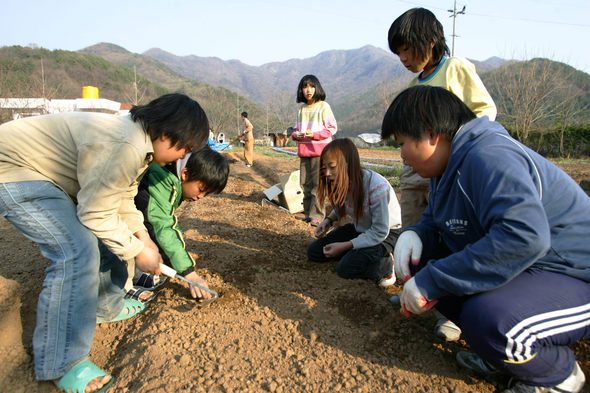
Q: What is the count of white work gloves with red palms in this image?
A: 2